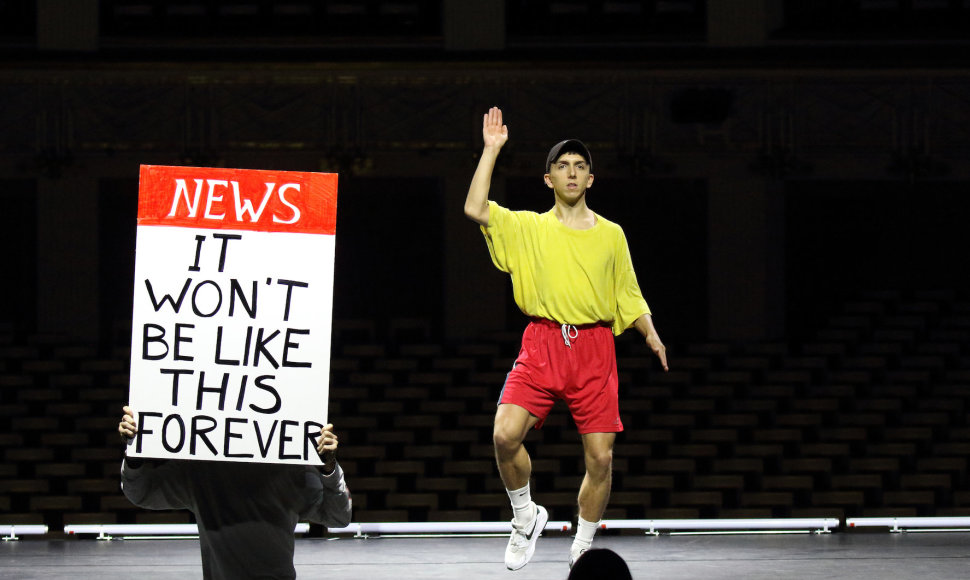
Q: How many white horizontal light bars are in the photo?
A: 5